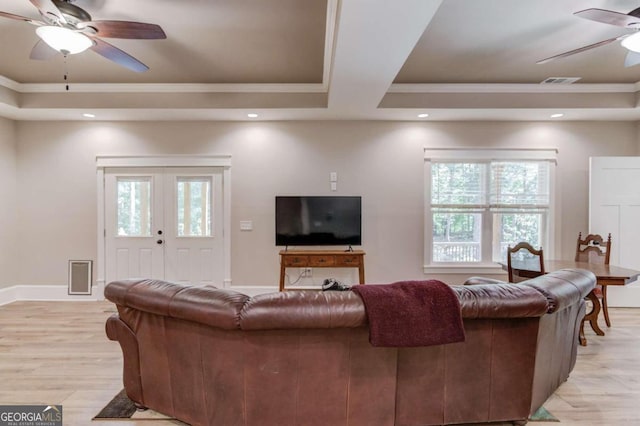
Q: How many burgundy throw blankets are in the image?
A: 1